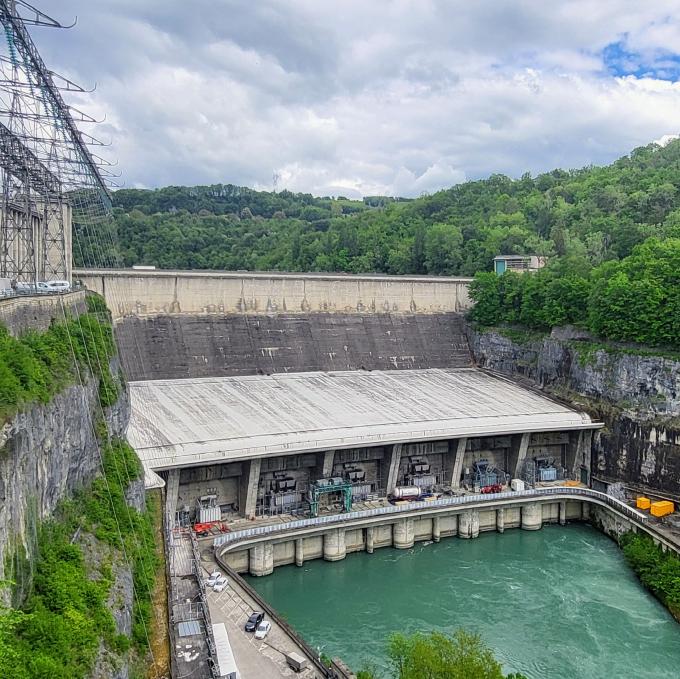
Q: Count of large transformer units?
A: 6